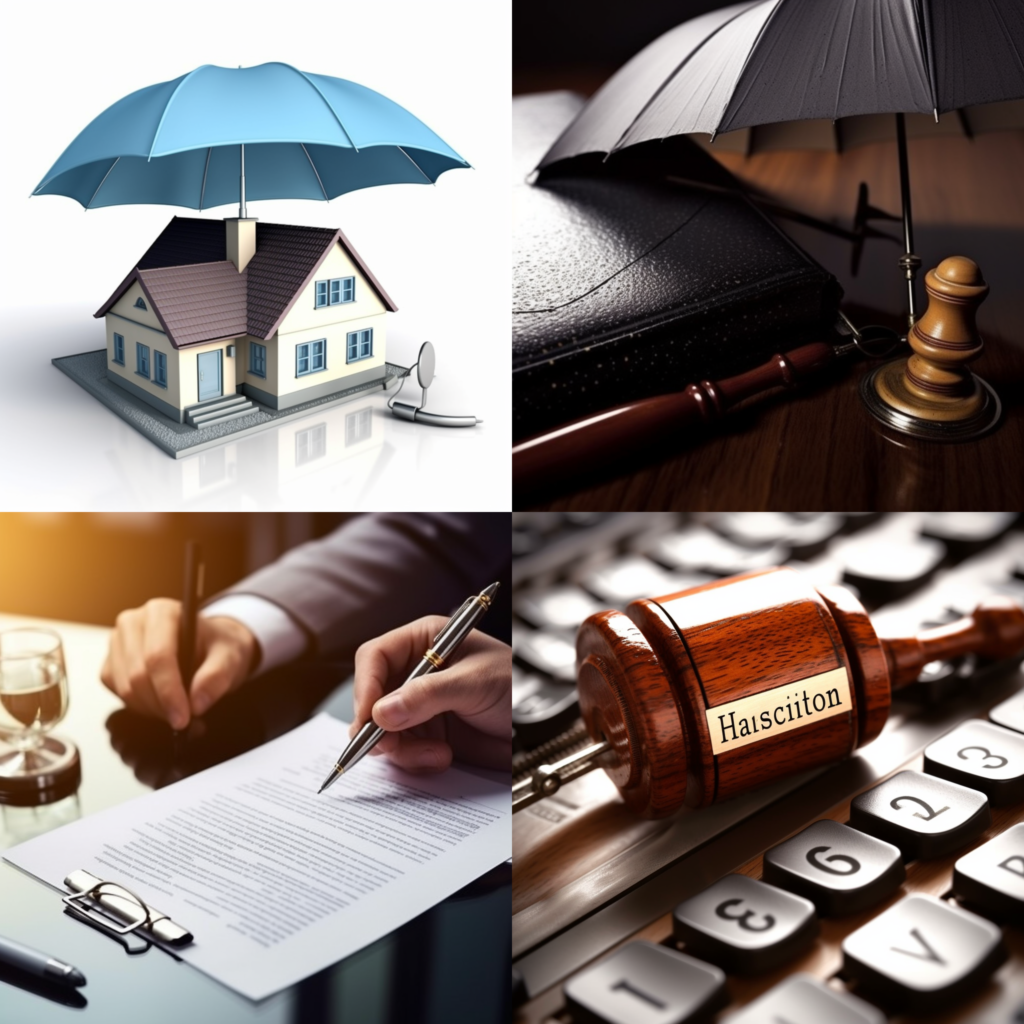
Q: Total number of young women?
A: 0